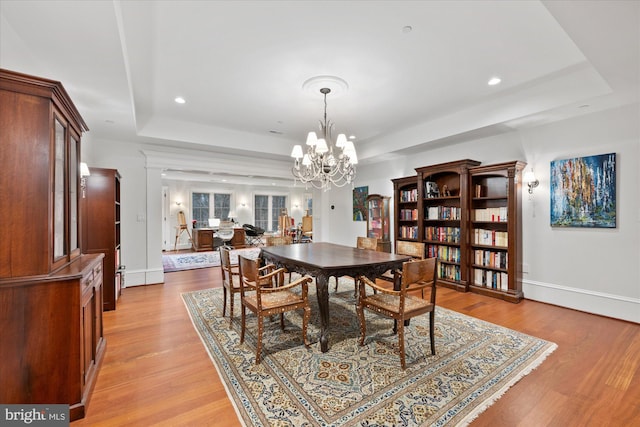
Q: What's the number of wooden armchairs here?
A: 6